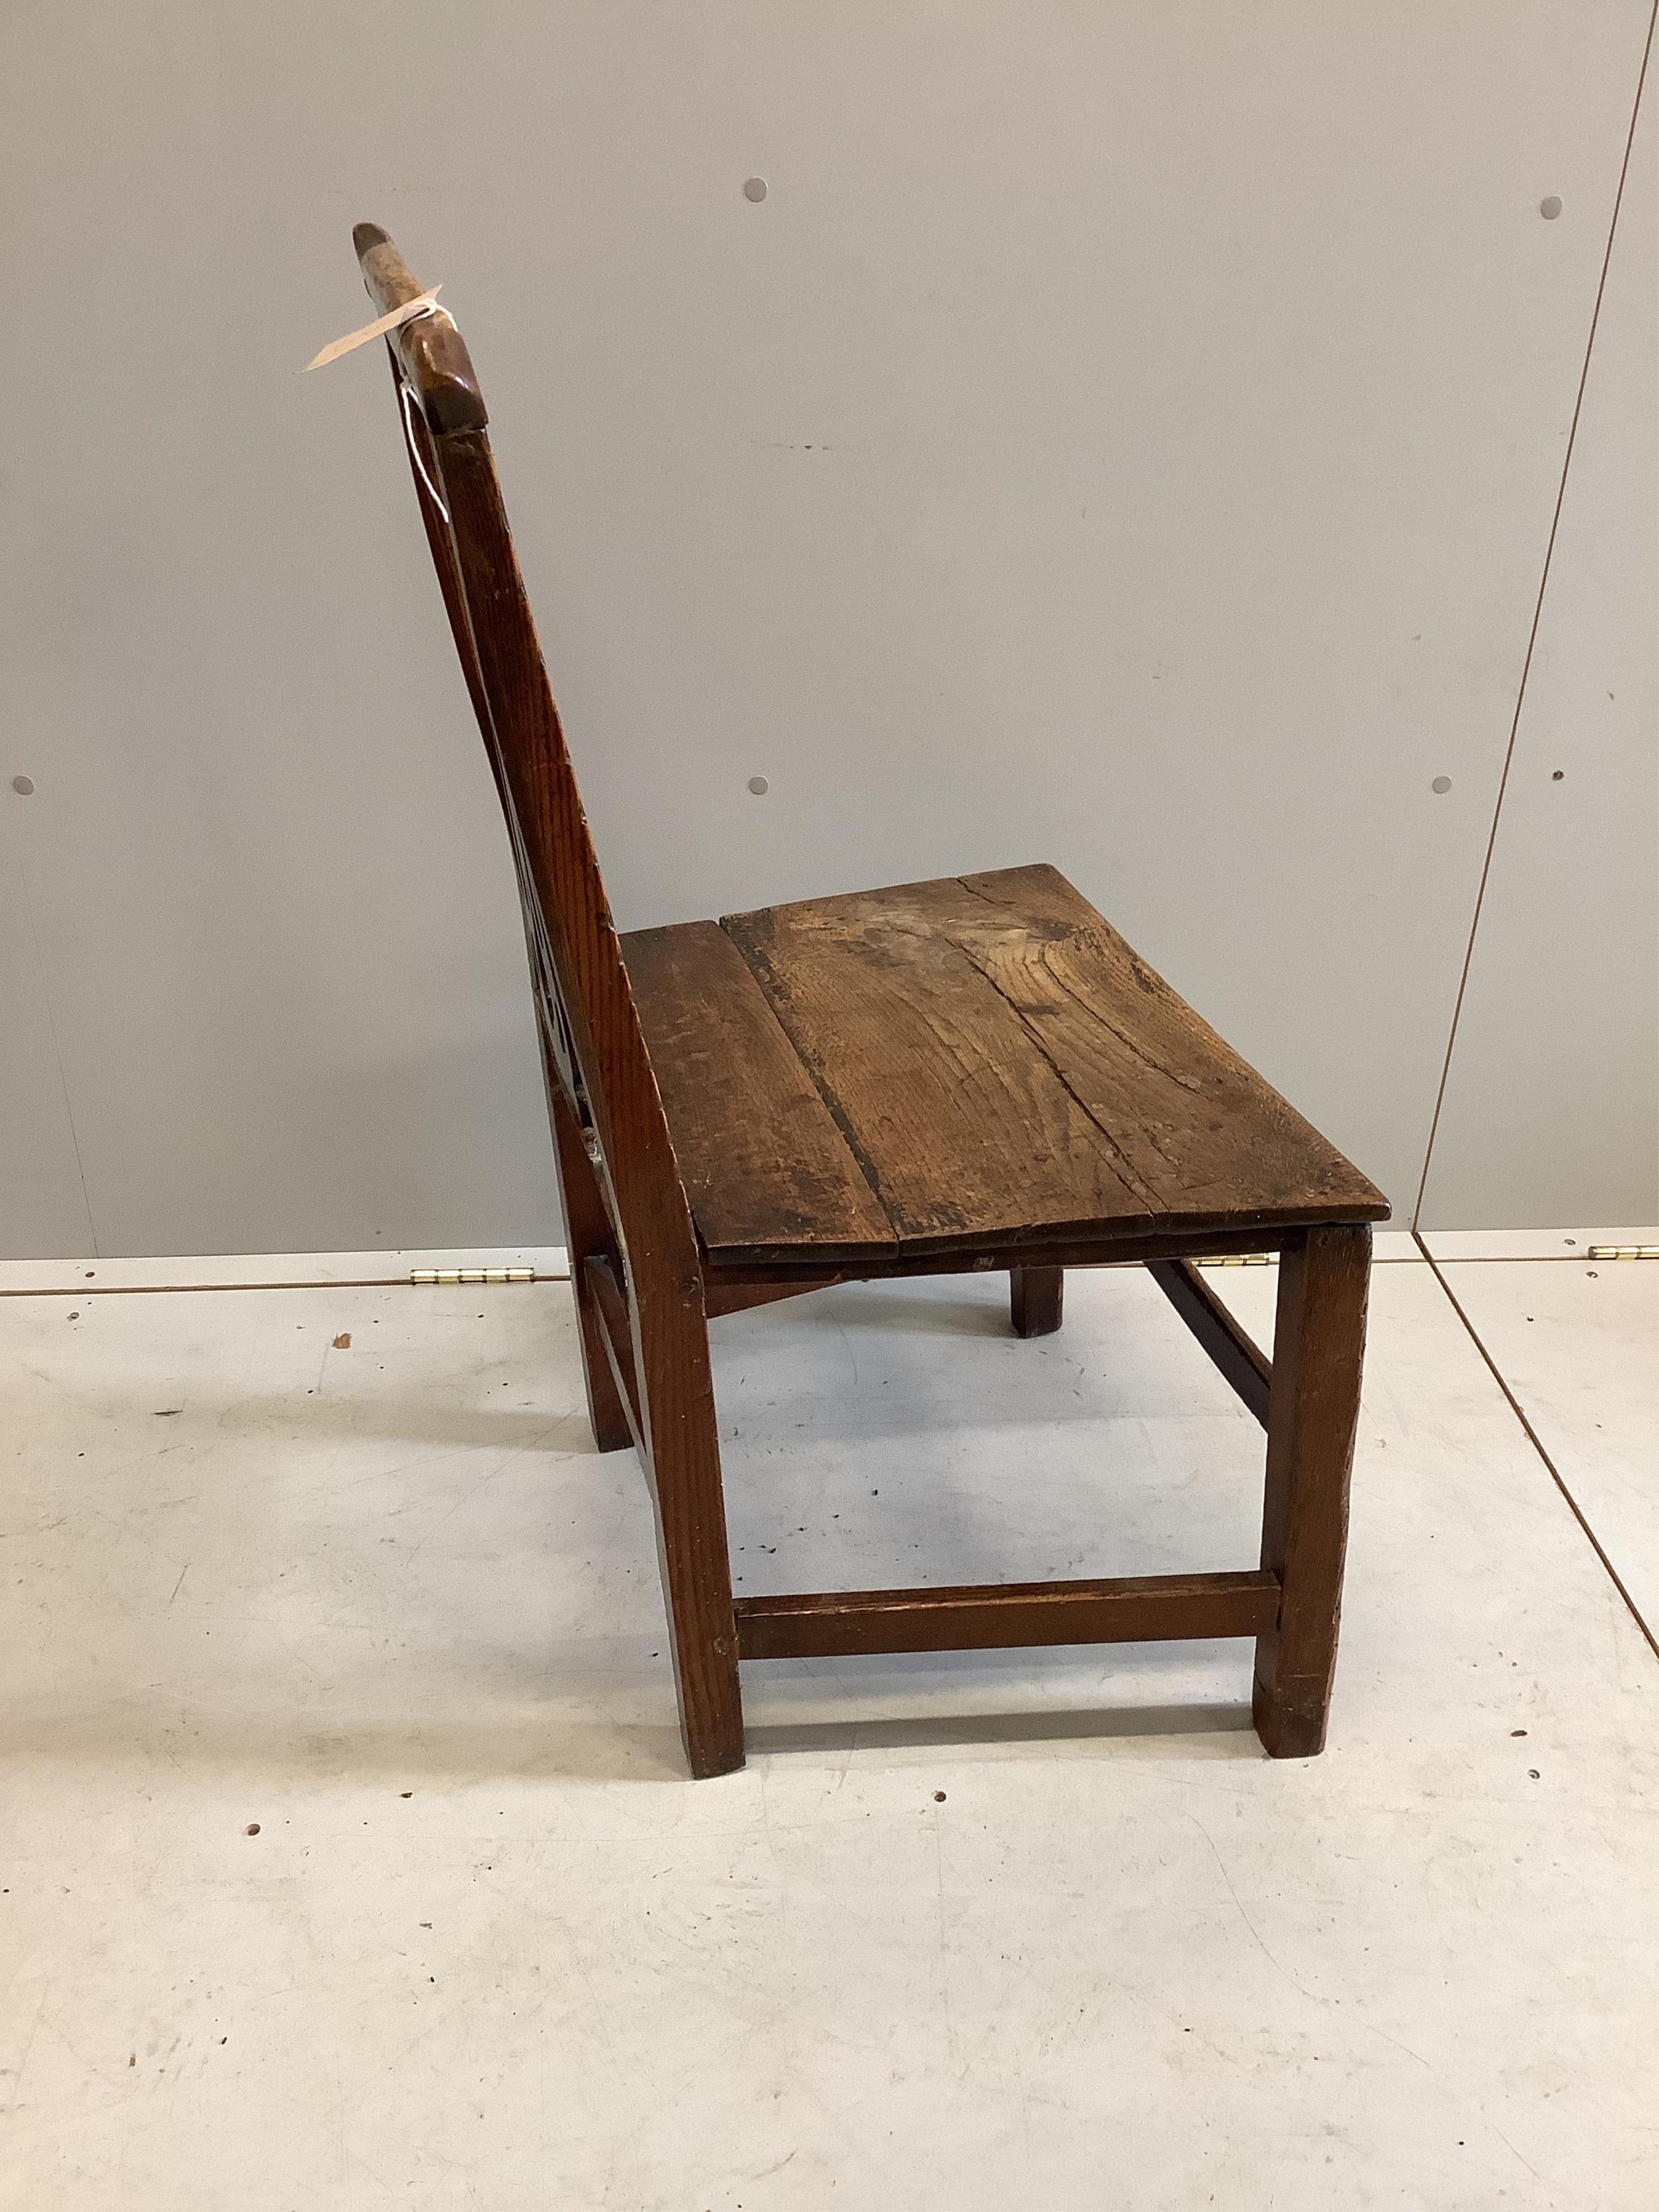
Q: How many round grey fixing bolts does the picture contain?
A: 5